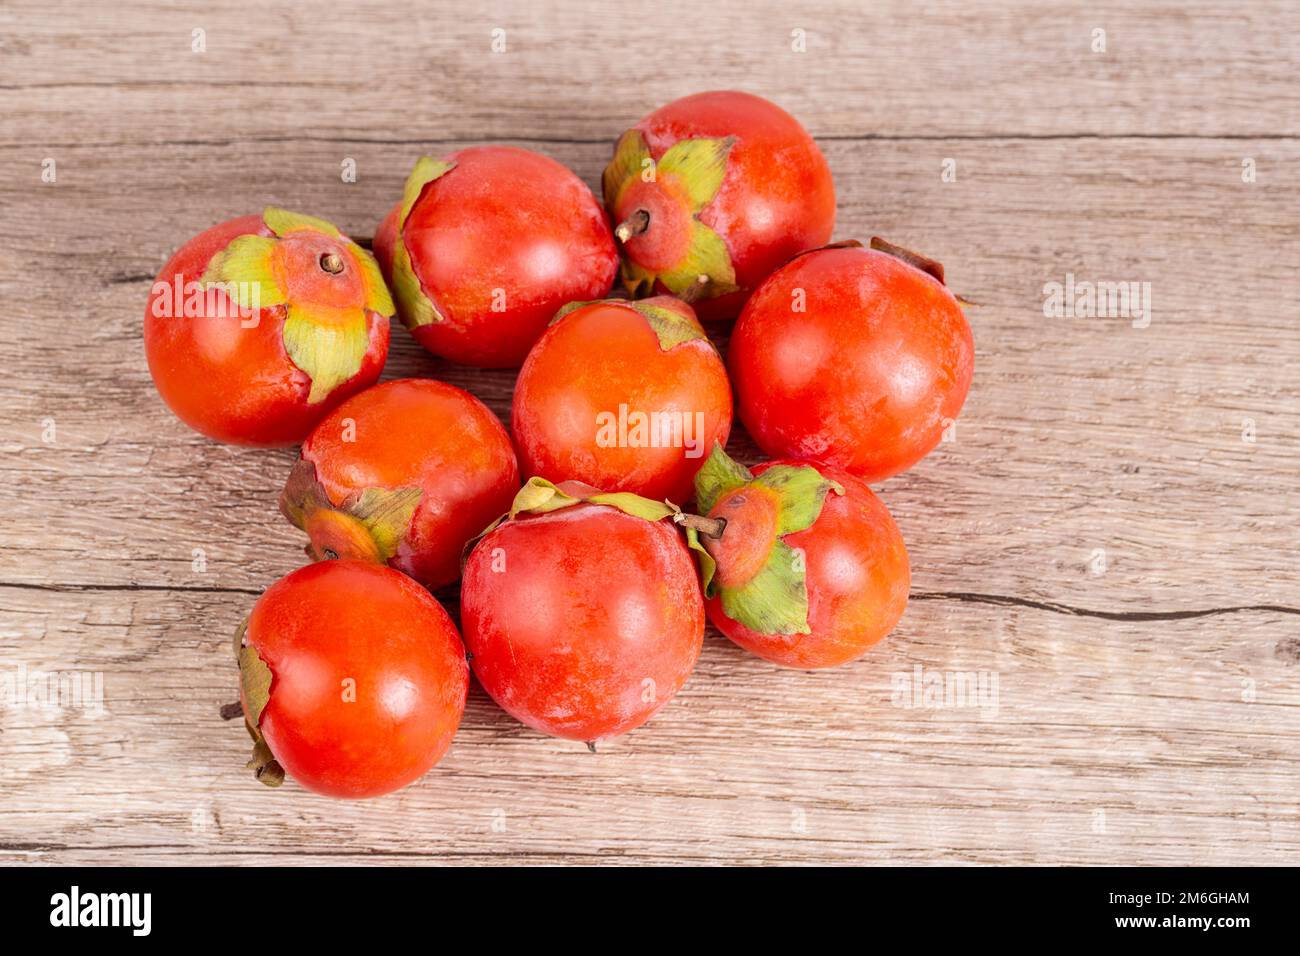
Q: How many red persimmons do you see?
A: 9